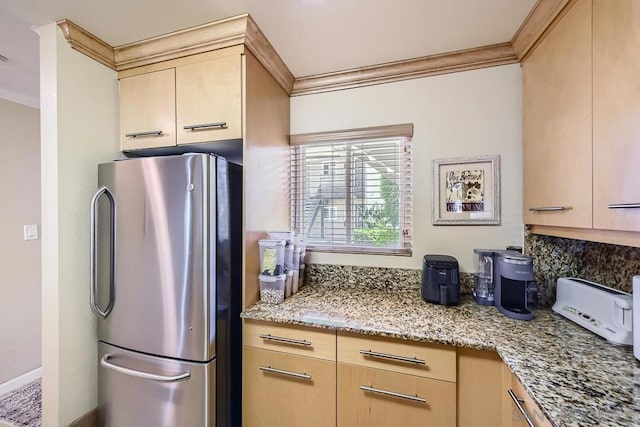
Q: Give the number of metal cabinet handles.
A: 9